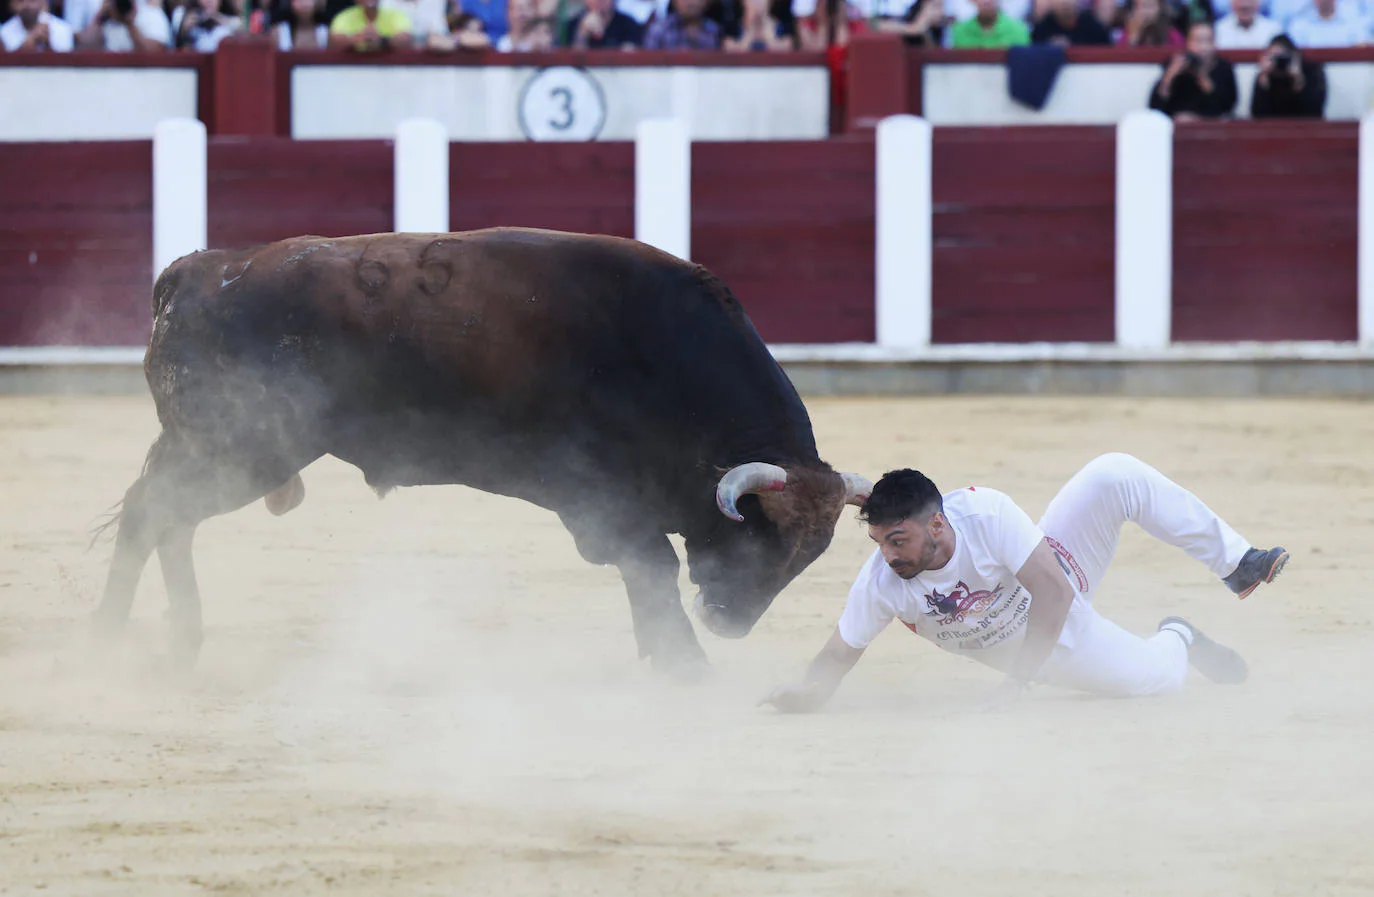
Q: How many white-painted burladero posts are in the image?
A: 6